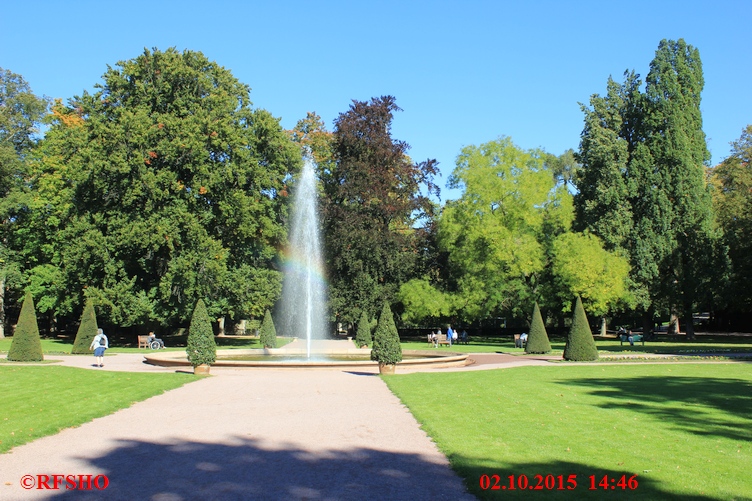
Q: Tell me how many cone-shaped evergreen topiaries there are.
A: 8